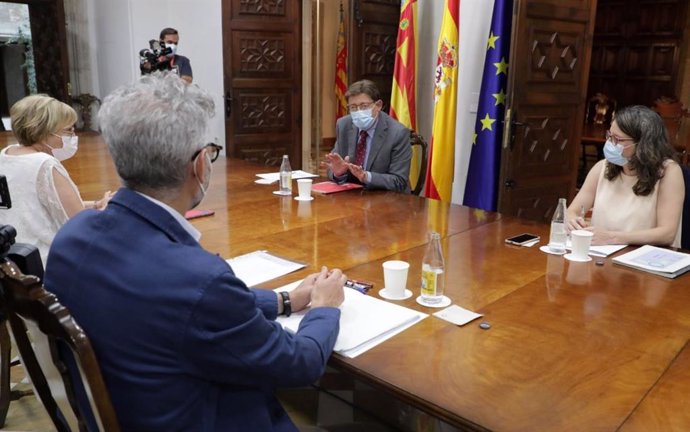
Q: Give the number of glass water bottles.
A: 3